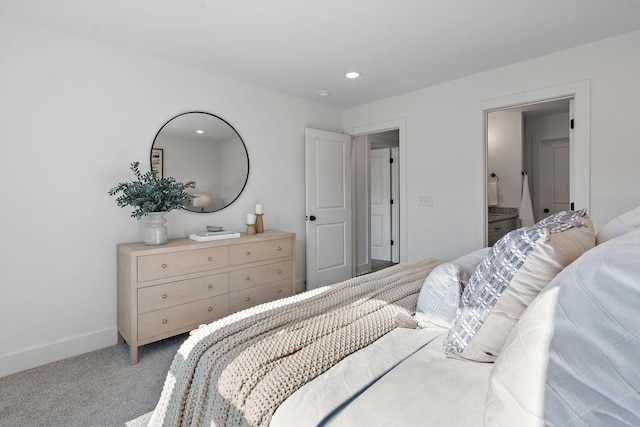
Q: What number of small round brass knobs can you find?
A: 12